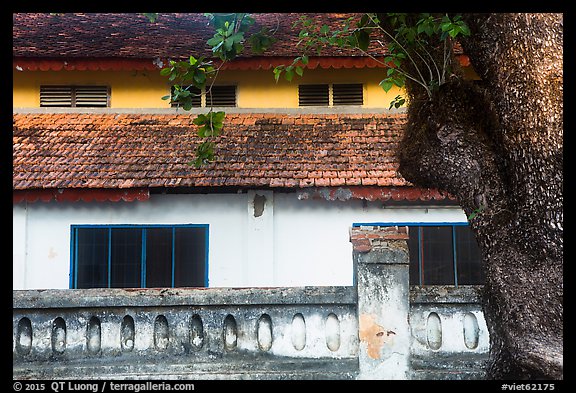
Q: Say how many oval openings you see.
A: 12